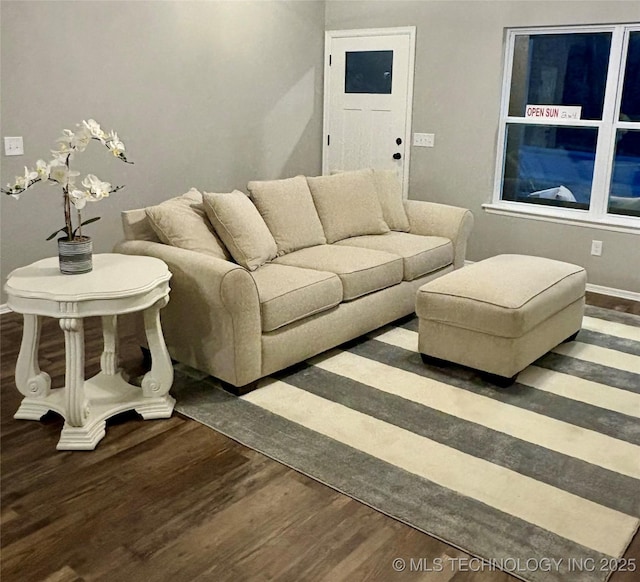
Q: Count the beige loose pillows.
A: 5